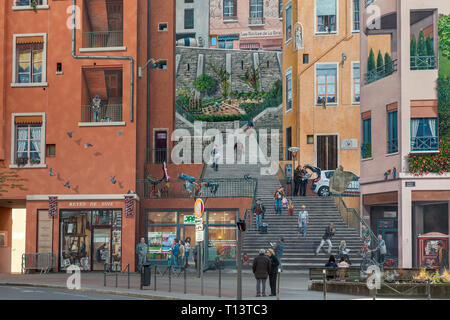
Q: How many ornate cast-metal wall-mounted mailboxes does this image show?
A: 0